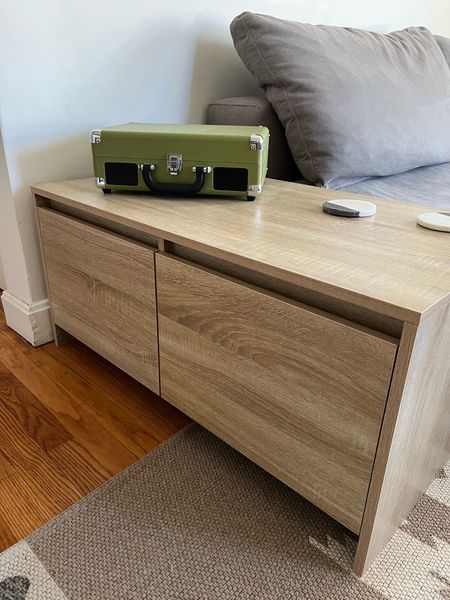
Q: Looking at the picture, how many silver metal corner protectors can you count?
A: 4